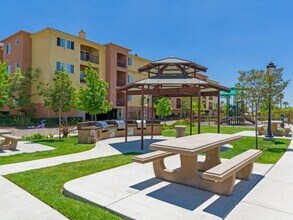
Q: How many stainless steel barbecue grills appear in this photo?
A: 3